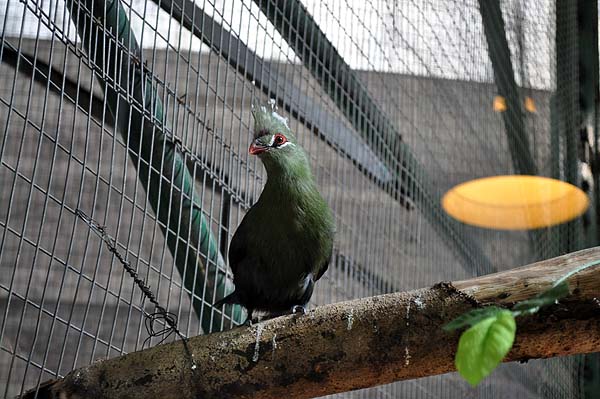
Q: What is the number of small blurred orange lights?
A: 2